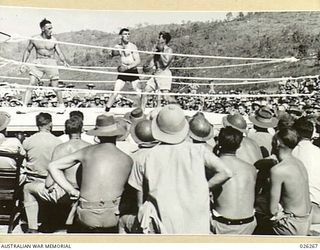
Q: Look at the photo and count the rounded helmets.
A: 4